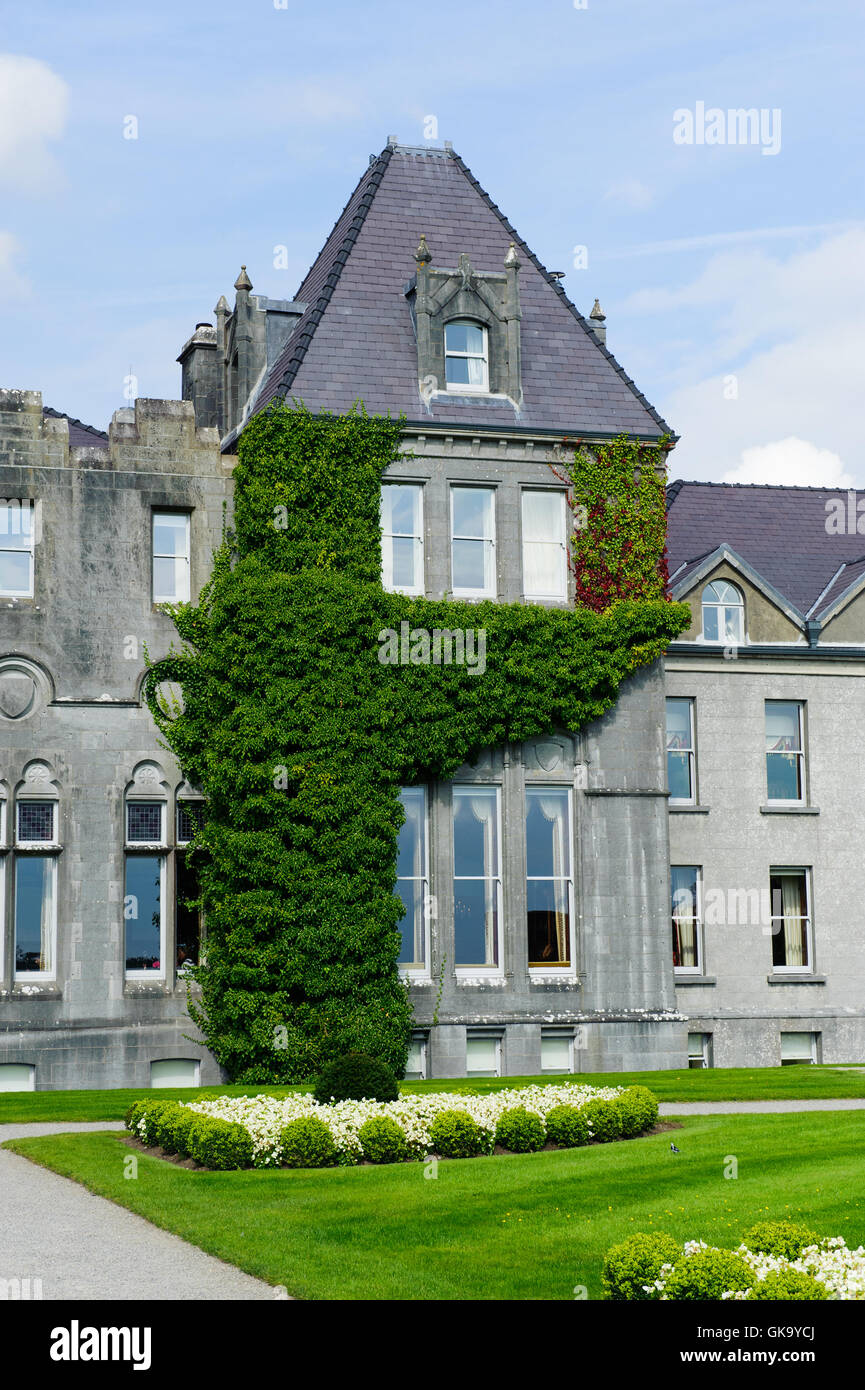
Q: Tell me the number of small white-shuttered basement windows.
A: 7